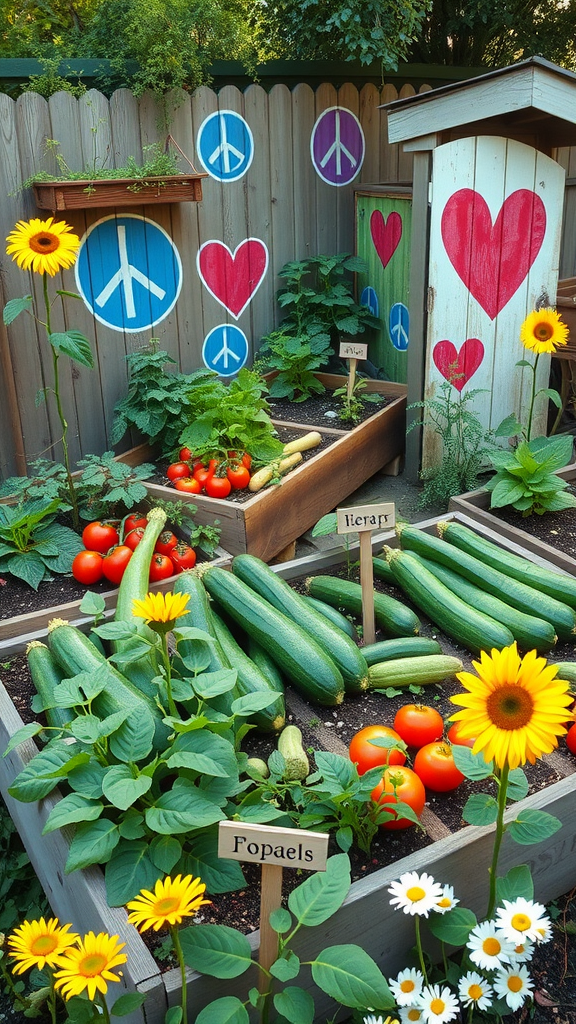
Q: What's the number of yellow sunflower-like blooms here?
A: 7